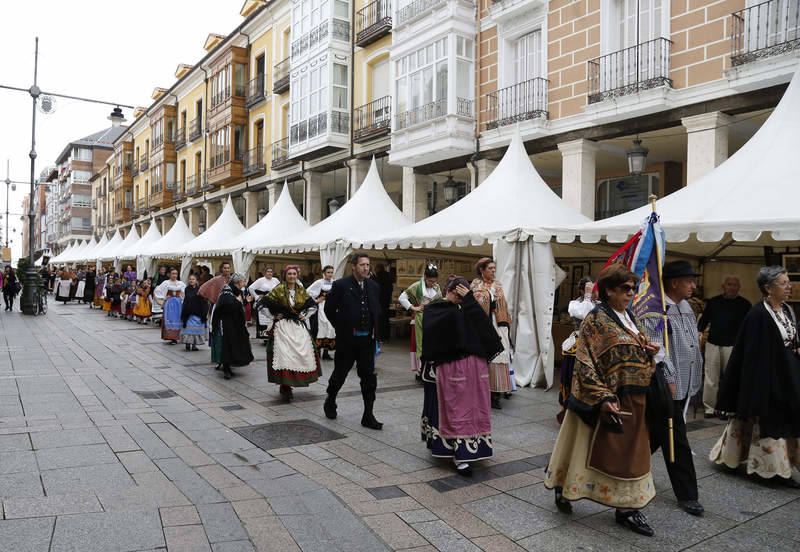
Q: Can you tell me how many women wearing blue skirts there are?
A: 2